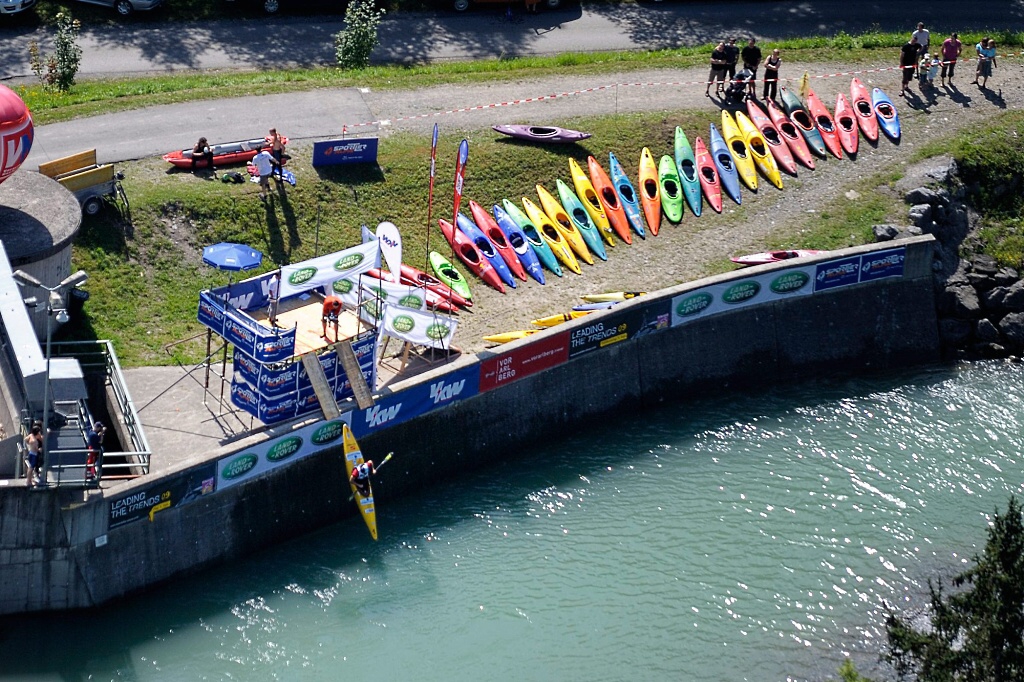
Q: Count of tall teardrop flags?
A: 3